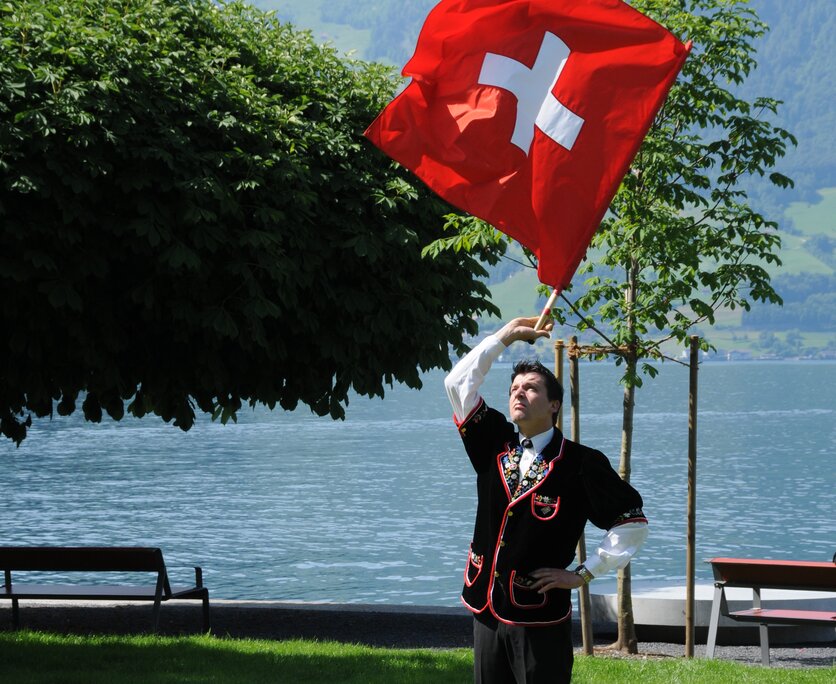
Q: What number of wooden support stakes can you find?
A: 3